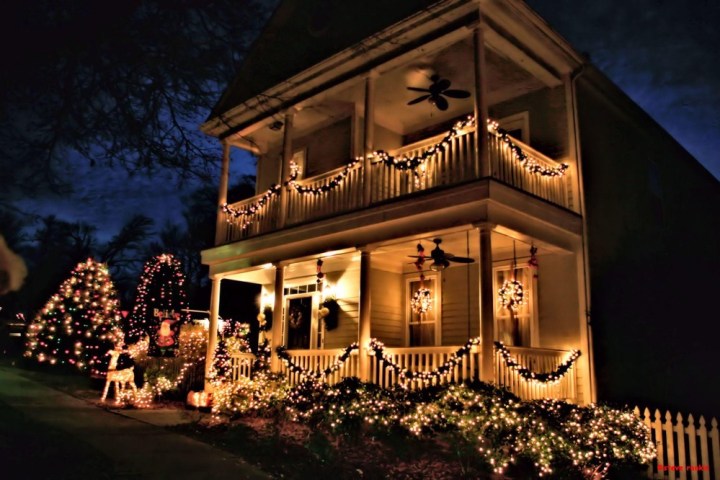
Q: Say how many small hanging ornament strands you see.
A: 3